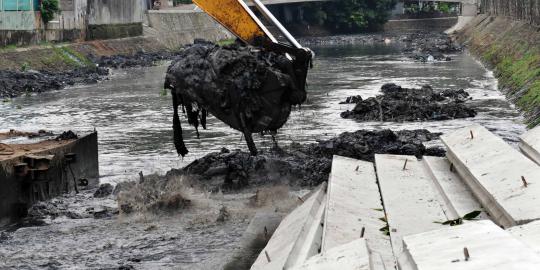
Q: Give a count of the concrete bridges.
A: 1